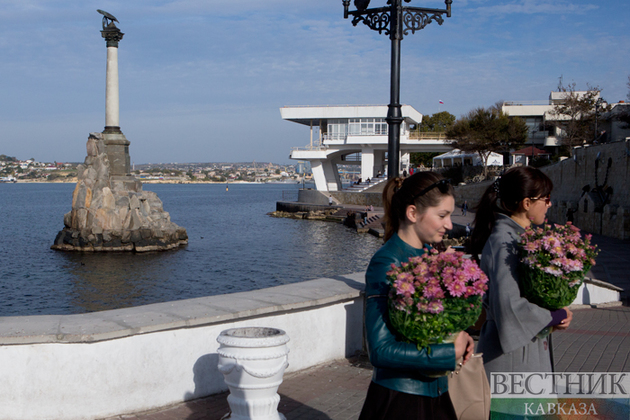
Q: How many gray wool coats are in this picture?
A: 1